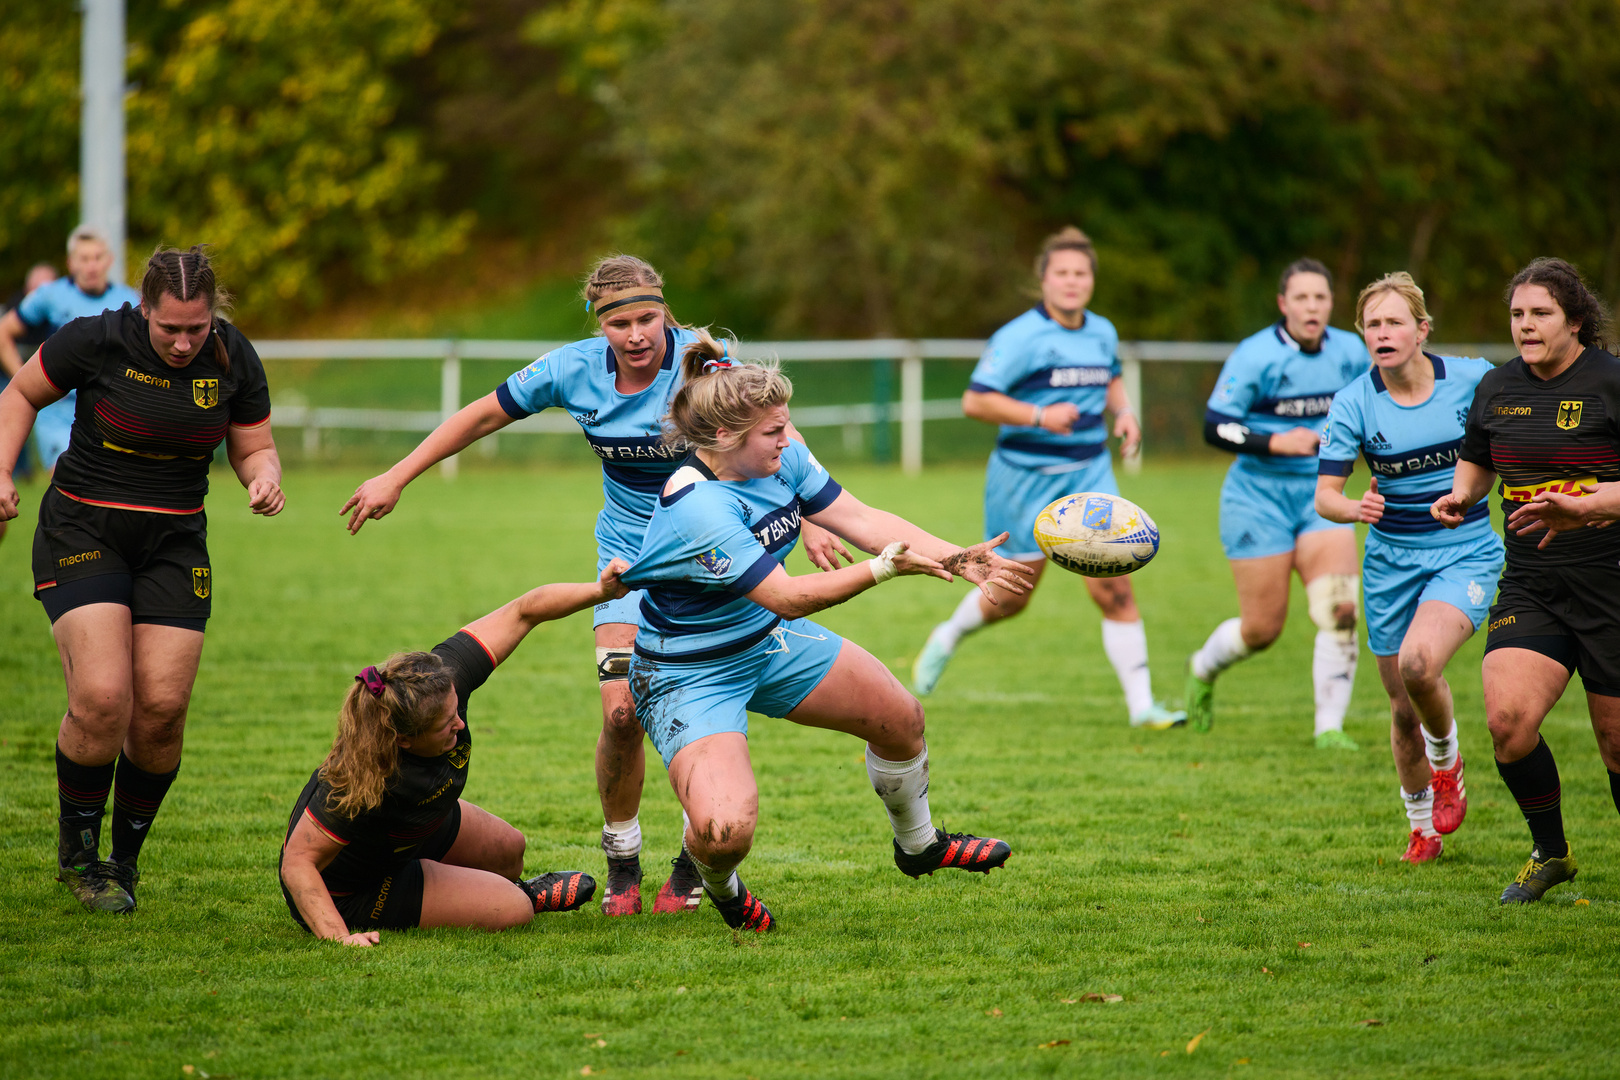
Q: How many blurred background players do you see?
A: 3